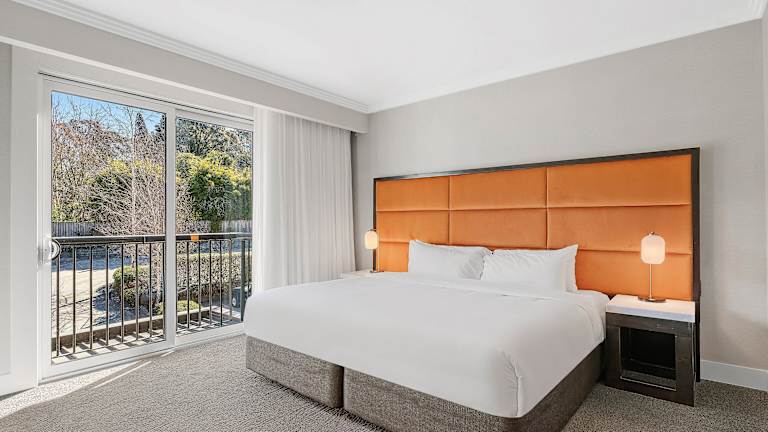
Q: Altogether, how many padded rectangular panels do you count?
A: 9